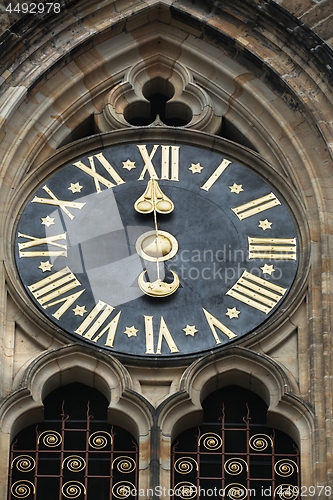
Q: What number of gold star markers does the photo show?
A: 12